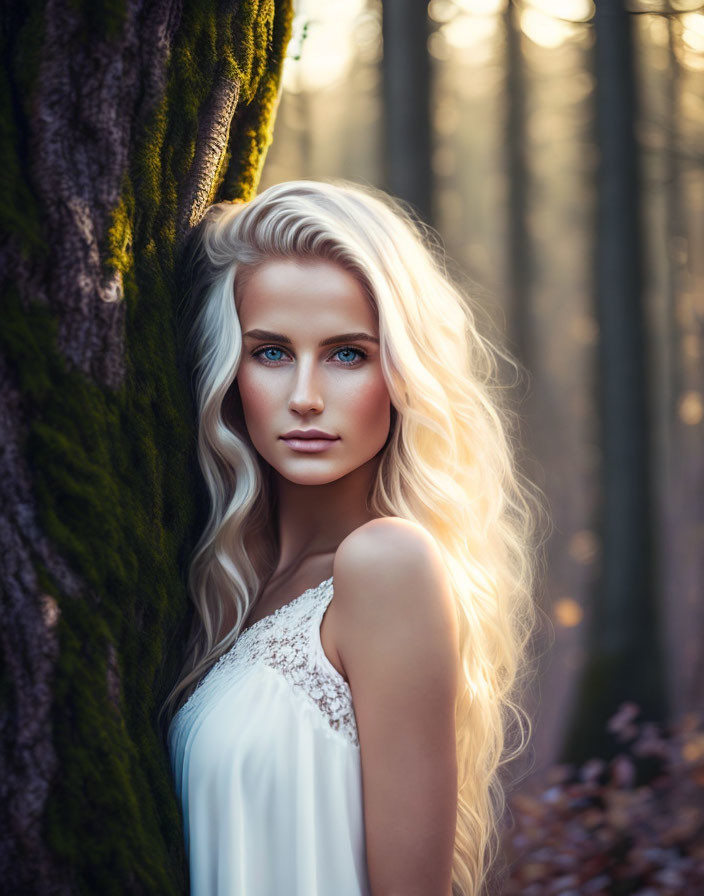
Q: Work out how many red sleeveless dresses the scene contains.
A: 0